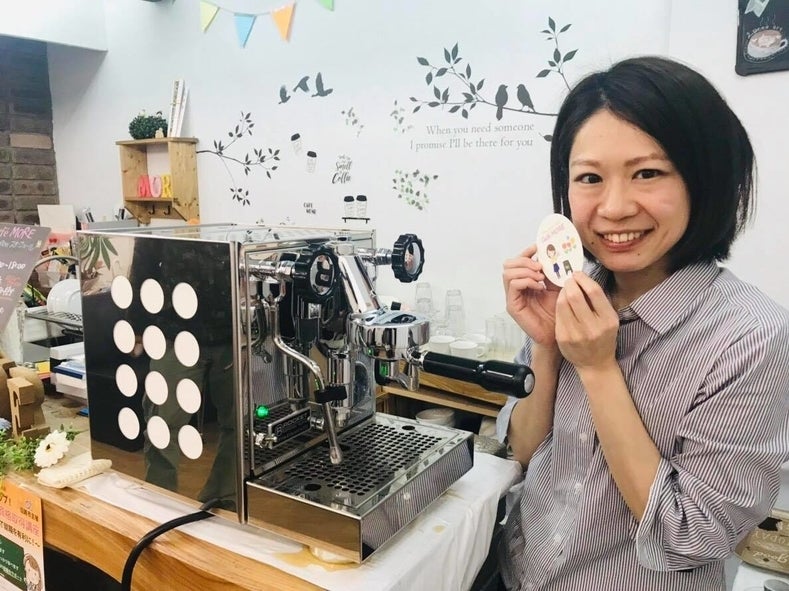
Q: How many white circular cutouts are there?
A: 12